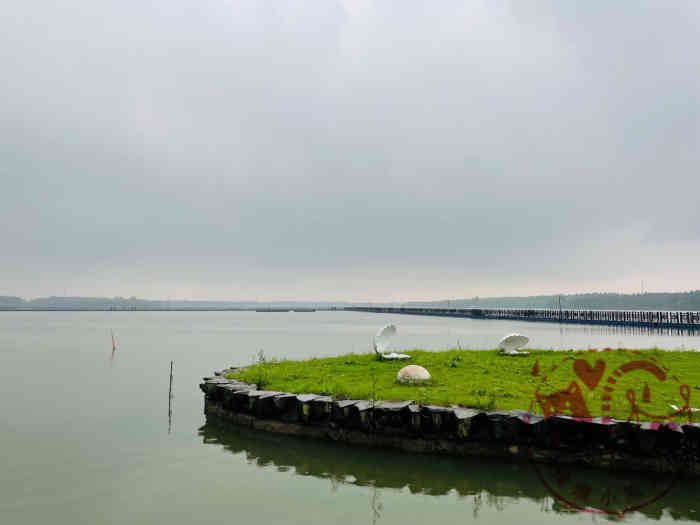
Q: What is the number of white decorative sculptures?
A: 3